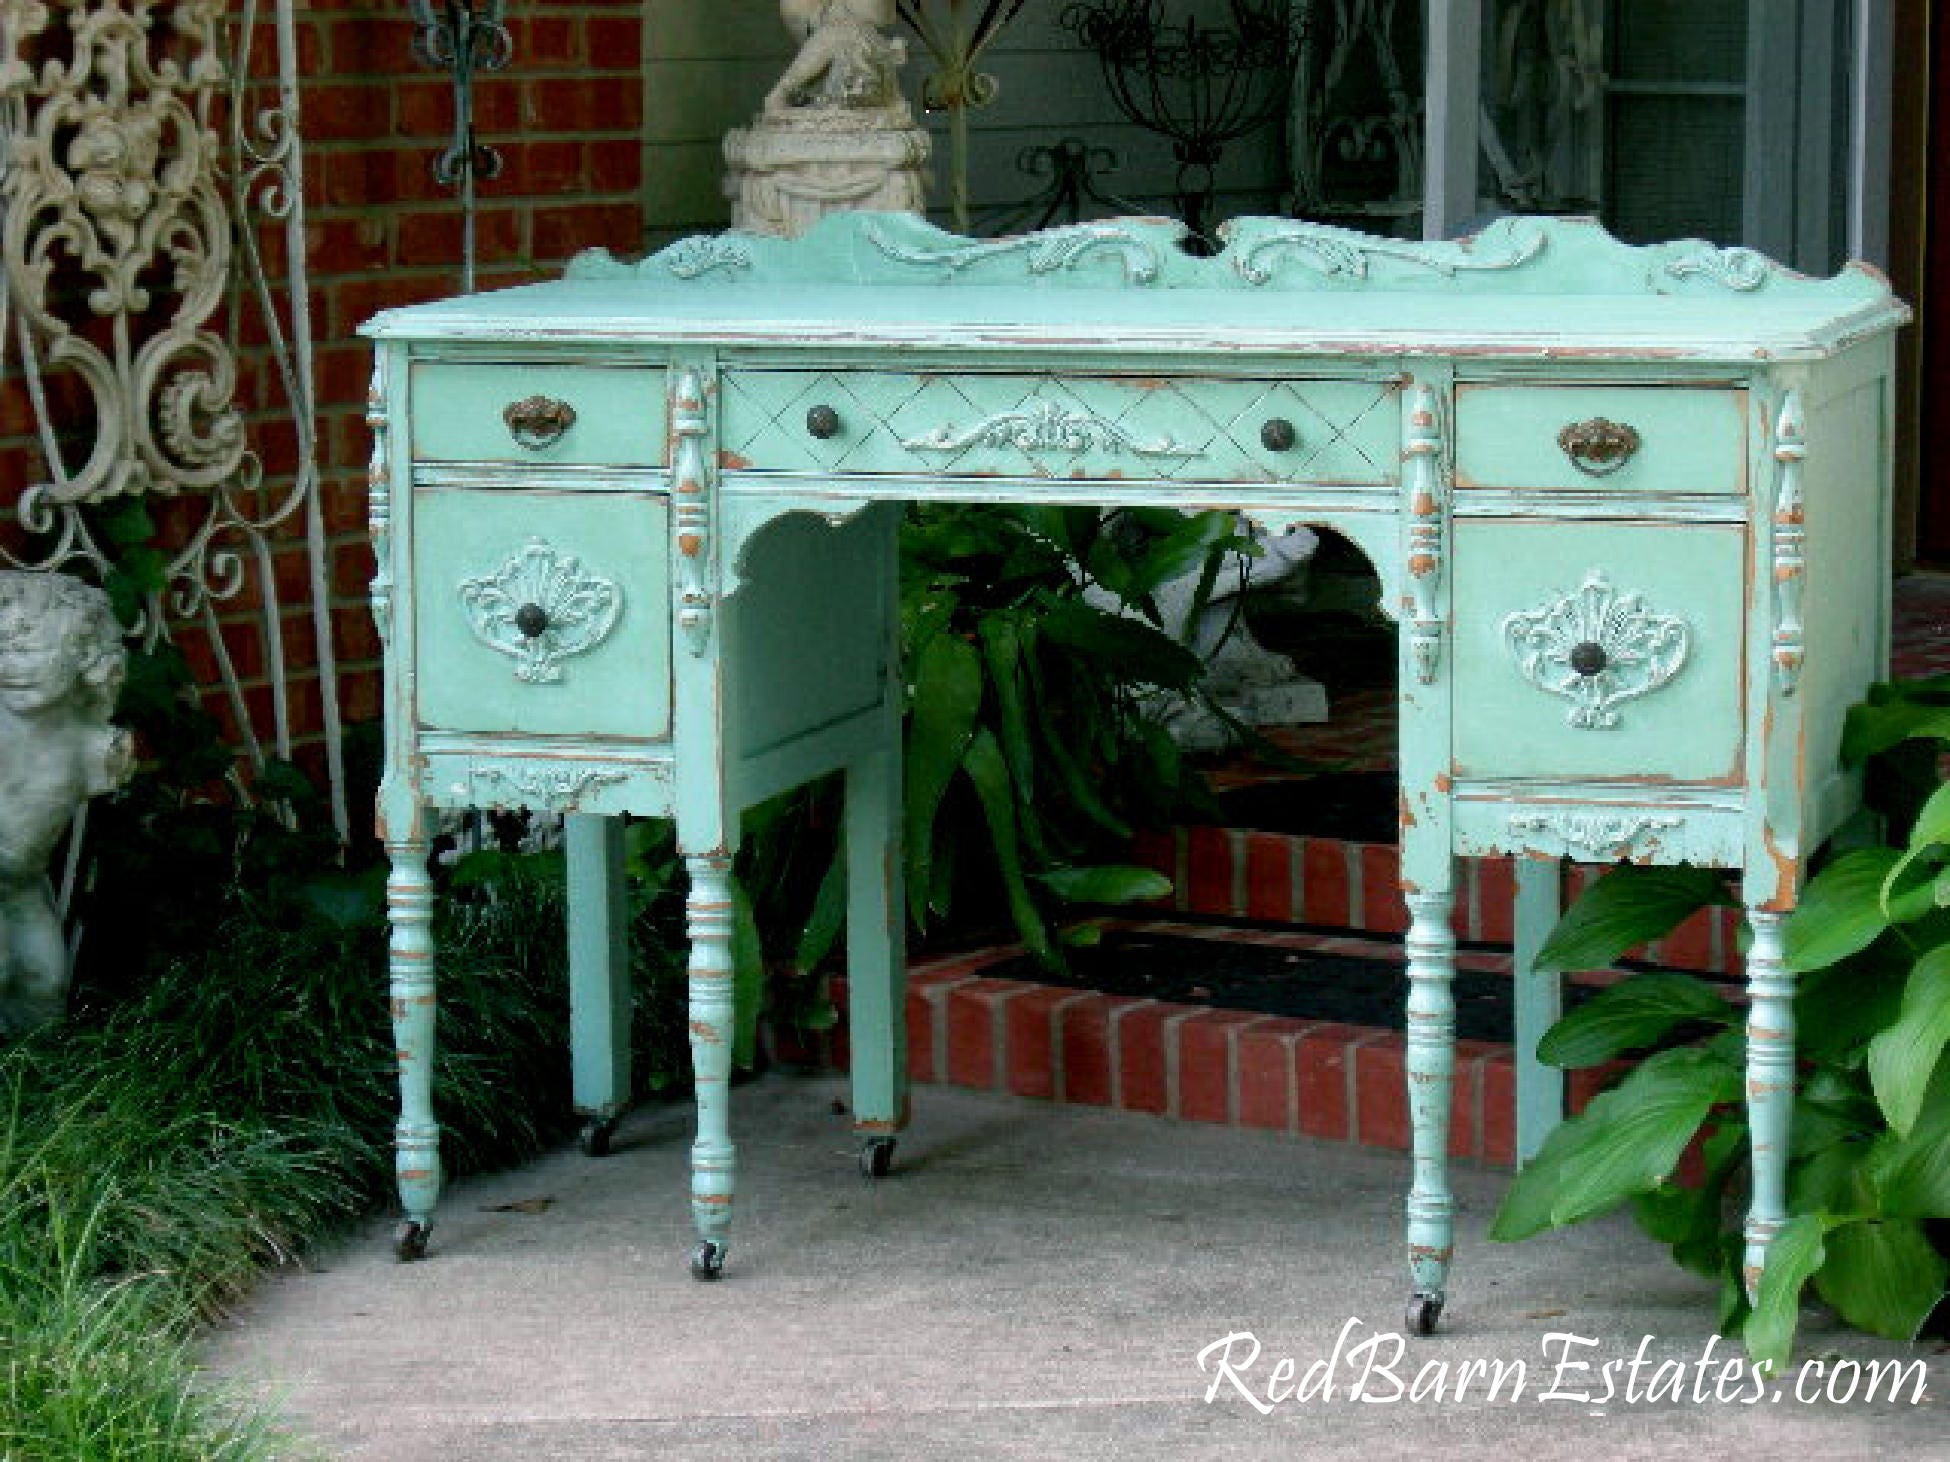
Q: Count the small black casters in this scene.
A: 5